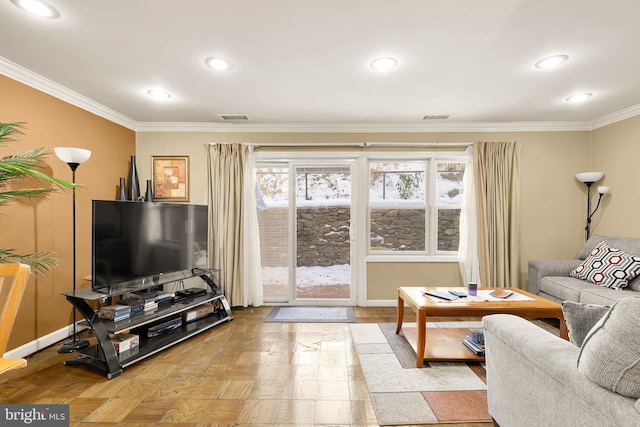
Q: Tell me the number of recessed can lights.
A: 6